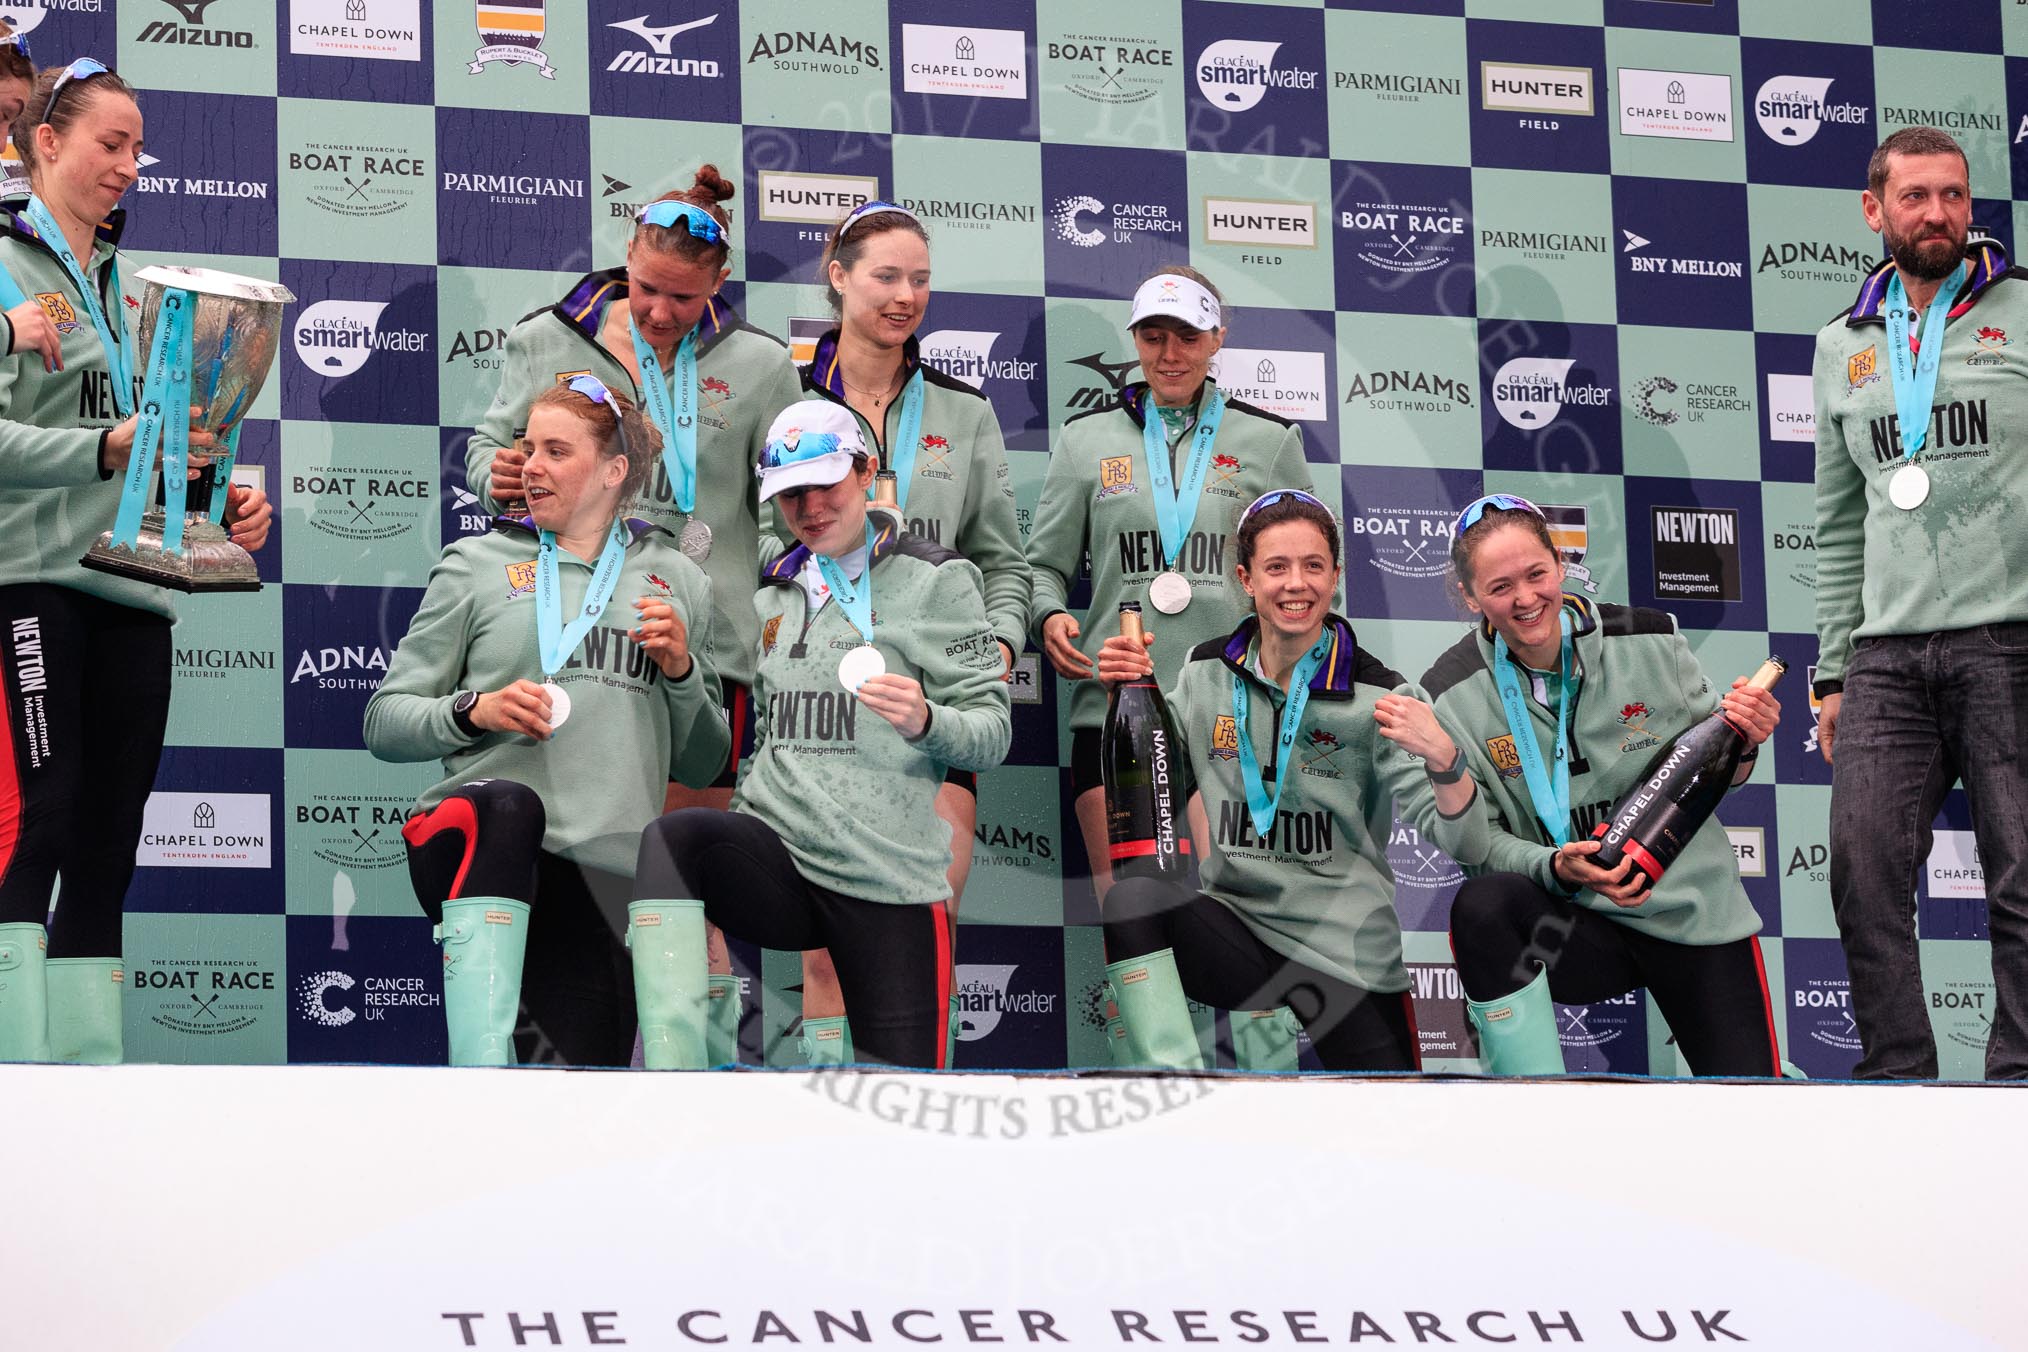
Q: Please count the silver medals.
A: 5